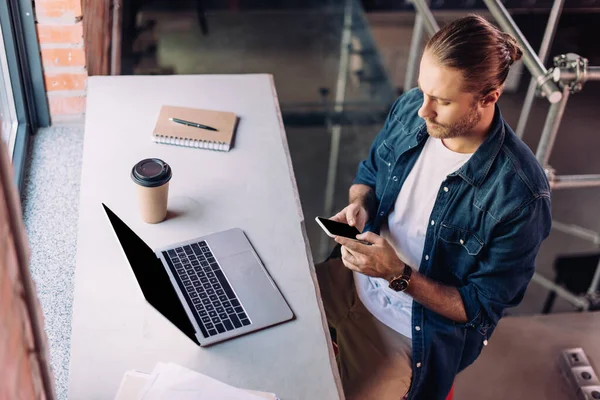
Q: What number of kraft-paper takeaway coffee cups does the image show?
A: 1